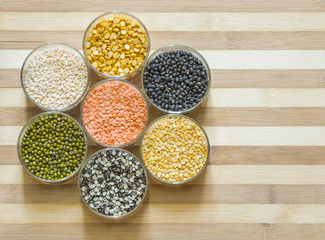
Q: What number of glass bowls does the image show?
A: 7